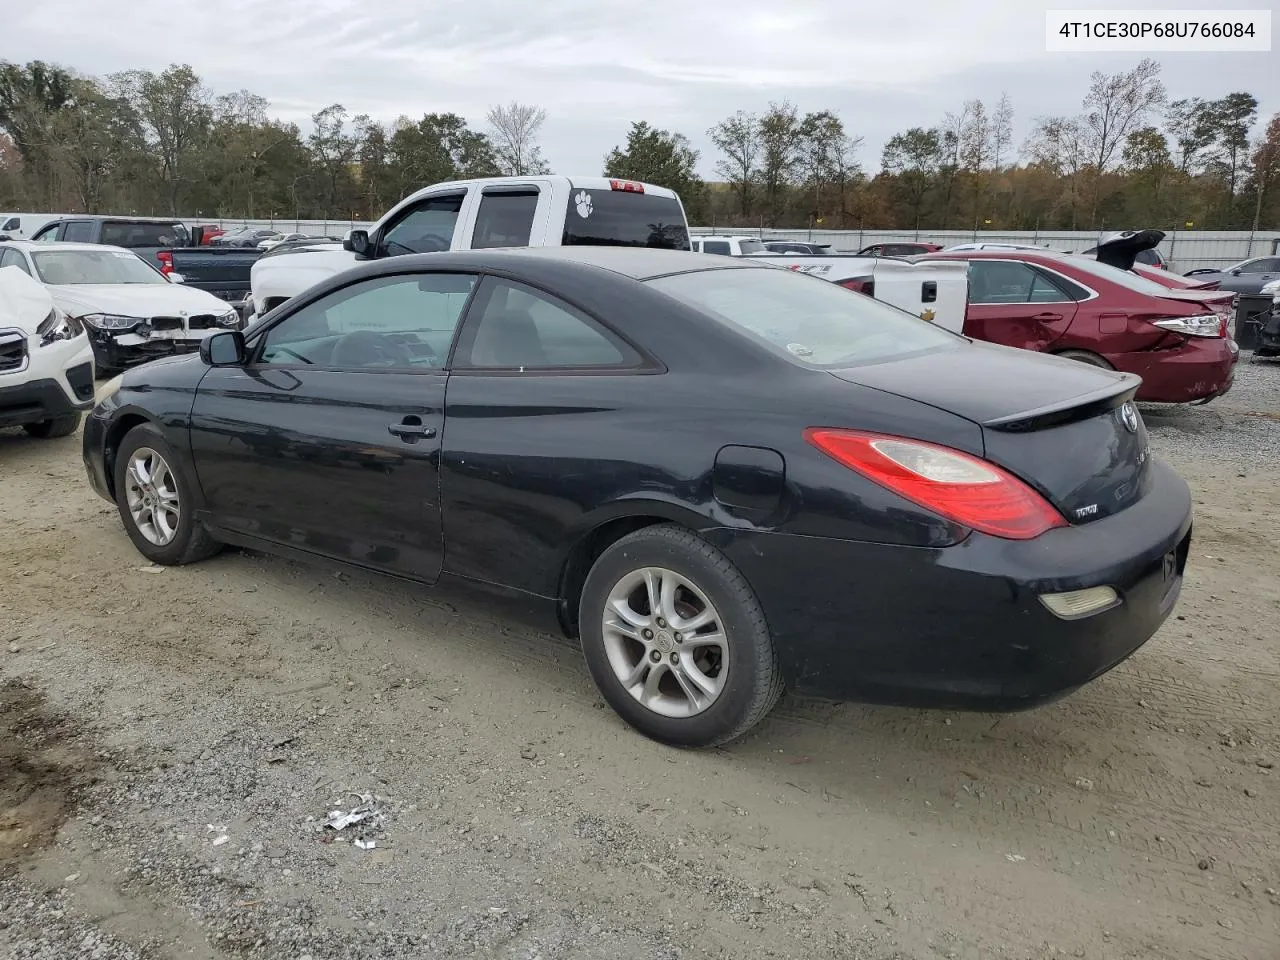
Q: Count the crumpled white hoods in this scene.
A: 1